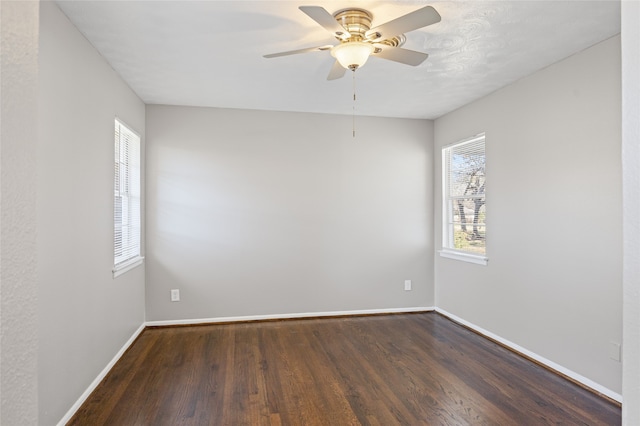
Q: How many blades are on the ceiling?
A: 5